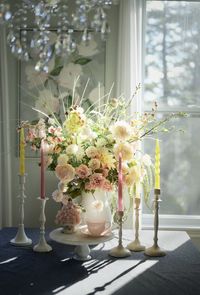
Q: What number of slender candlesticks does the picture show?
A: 5